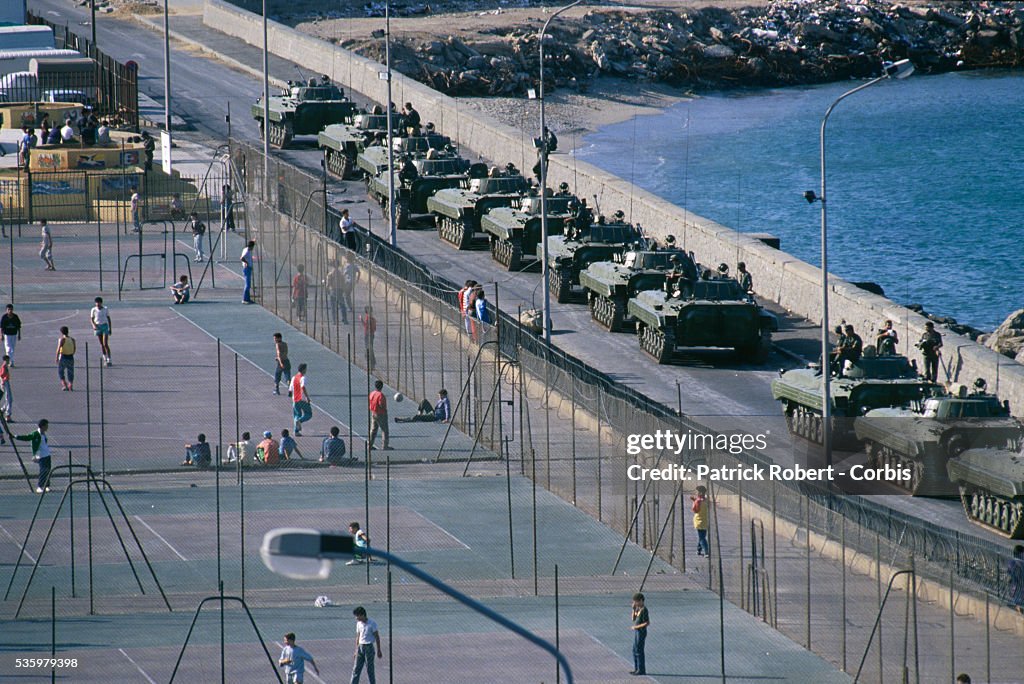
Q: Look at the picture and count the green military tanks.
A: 12